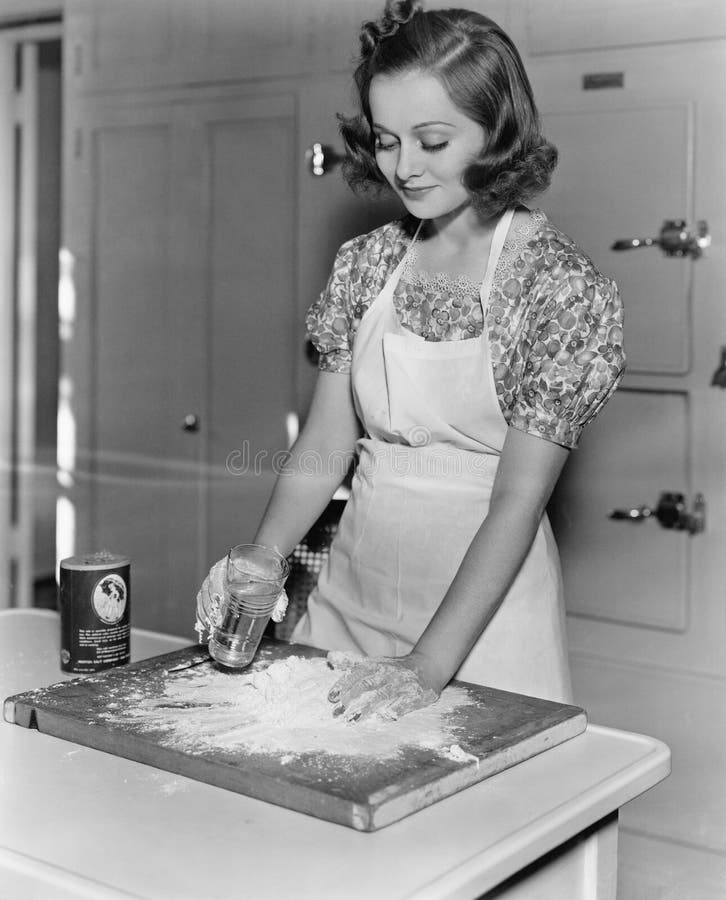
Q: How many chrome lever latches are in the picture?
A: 2